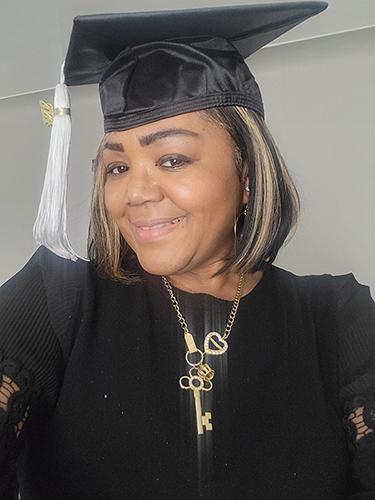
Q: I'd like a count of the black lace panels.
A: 2